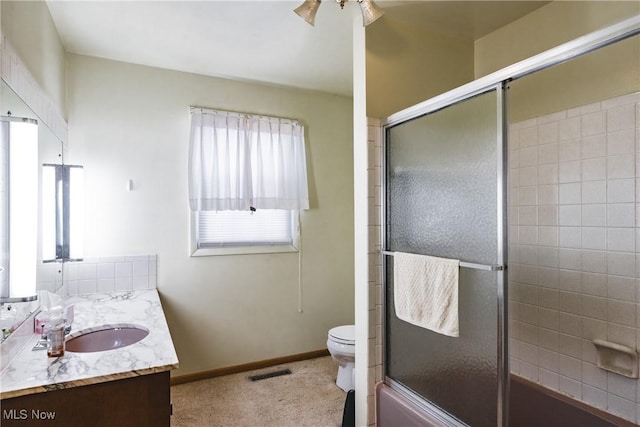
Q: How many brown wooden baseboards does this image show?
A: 1